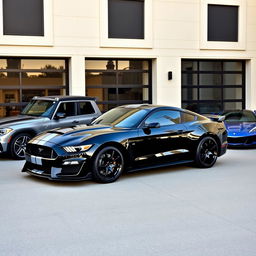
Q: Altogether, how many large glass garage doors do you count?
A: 3